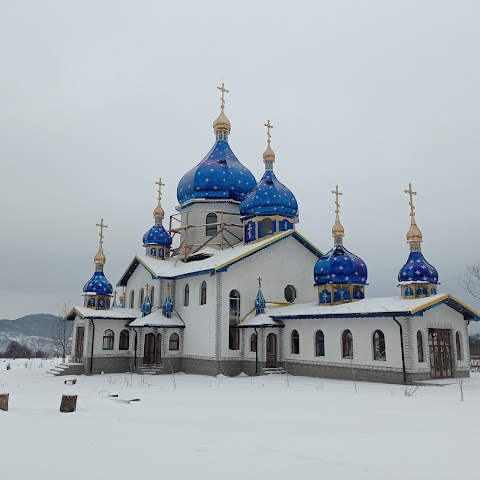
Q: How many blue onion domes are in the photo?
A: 6